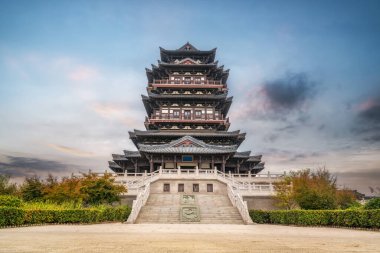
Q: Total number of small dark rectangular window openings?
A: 4